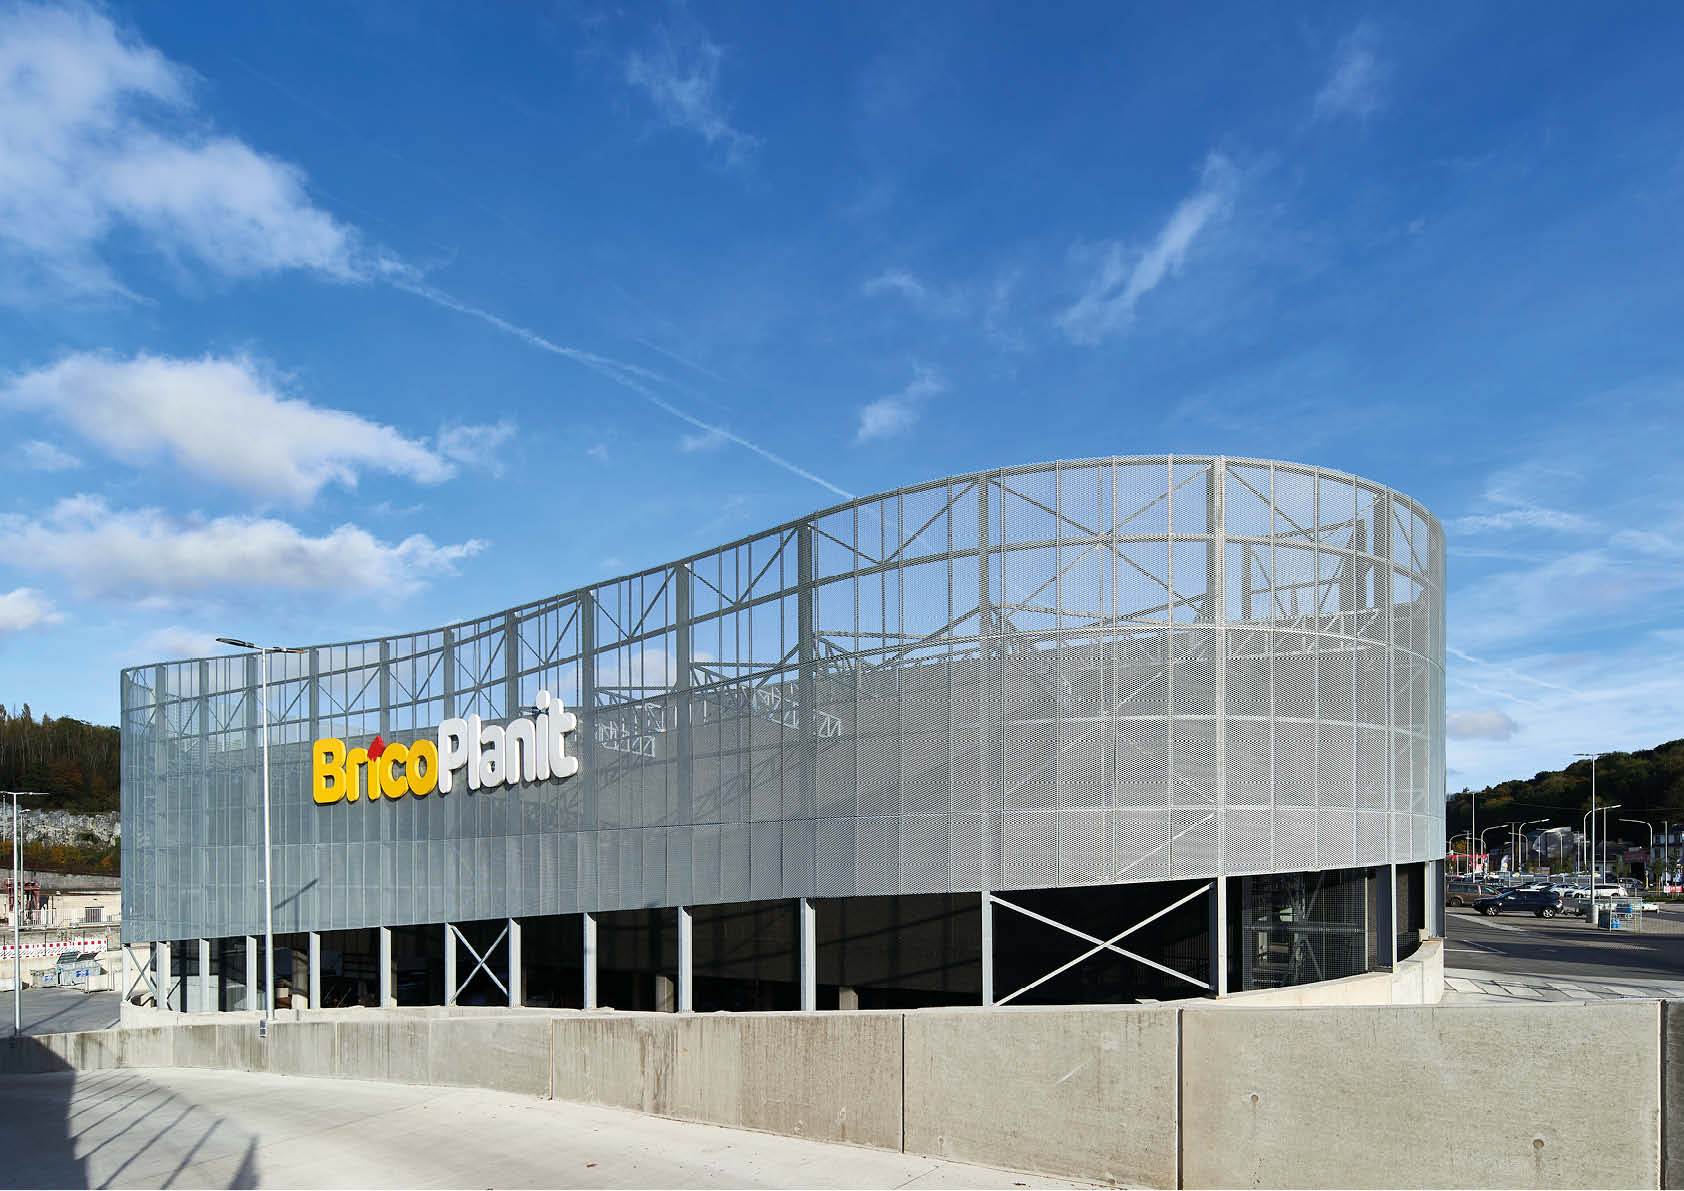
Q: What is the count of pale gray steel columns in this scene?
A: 15